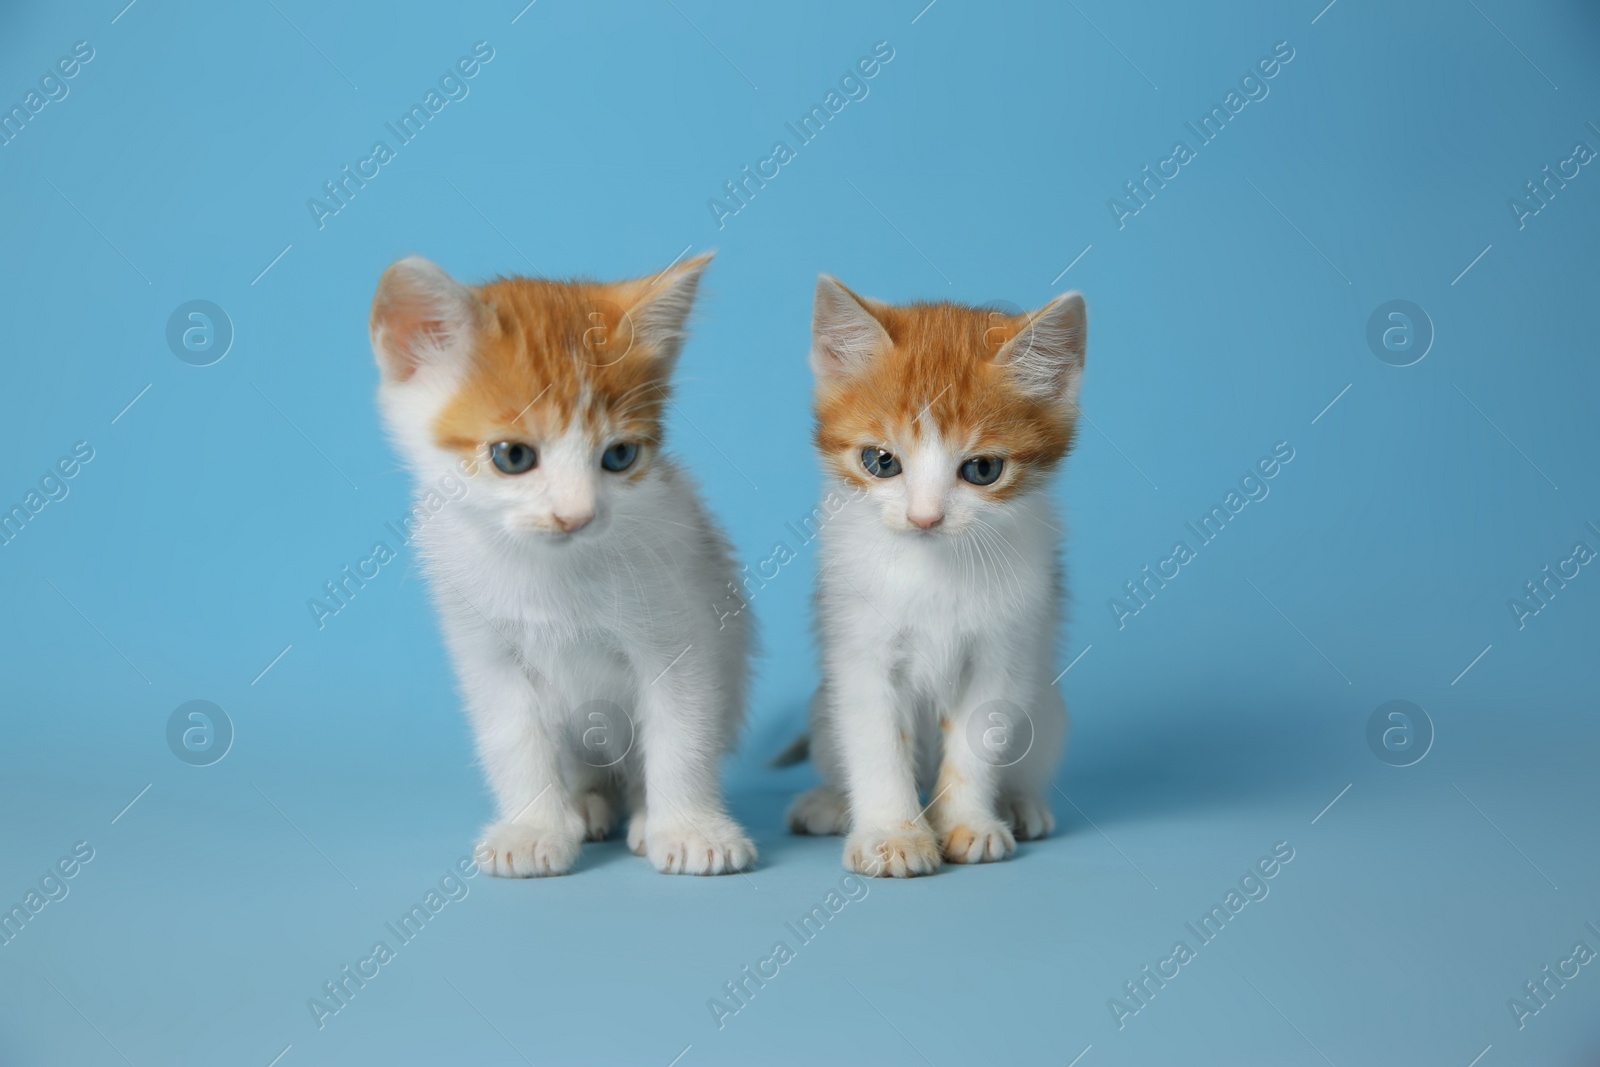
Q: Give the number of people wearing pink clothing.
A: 0